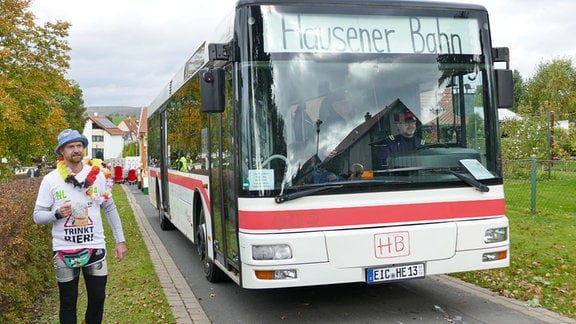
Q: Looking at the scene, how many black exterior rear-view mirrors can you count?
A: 2